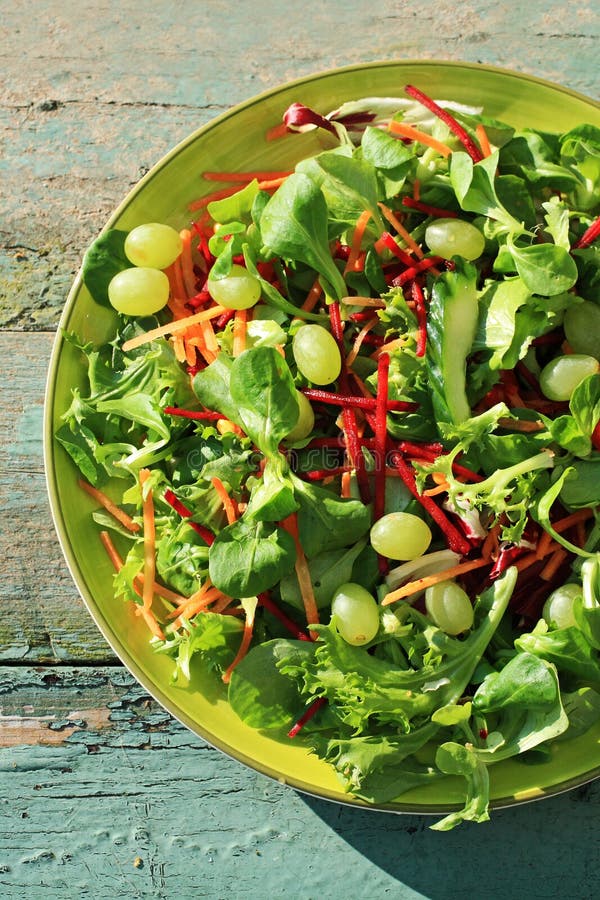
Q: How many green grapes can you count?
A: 12